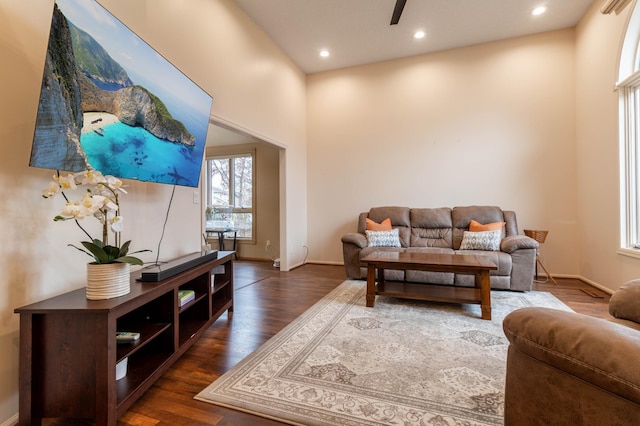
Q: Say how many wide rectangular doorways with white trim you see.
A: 1